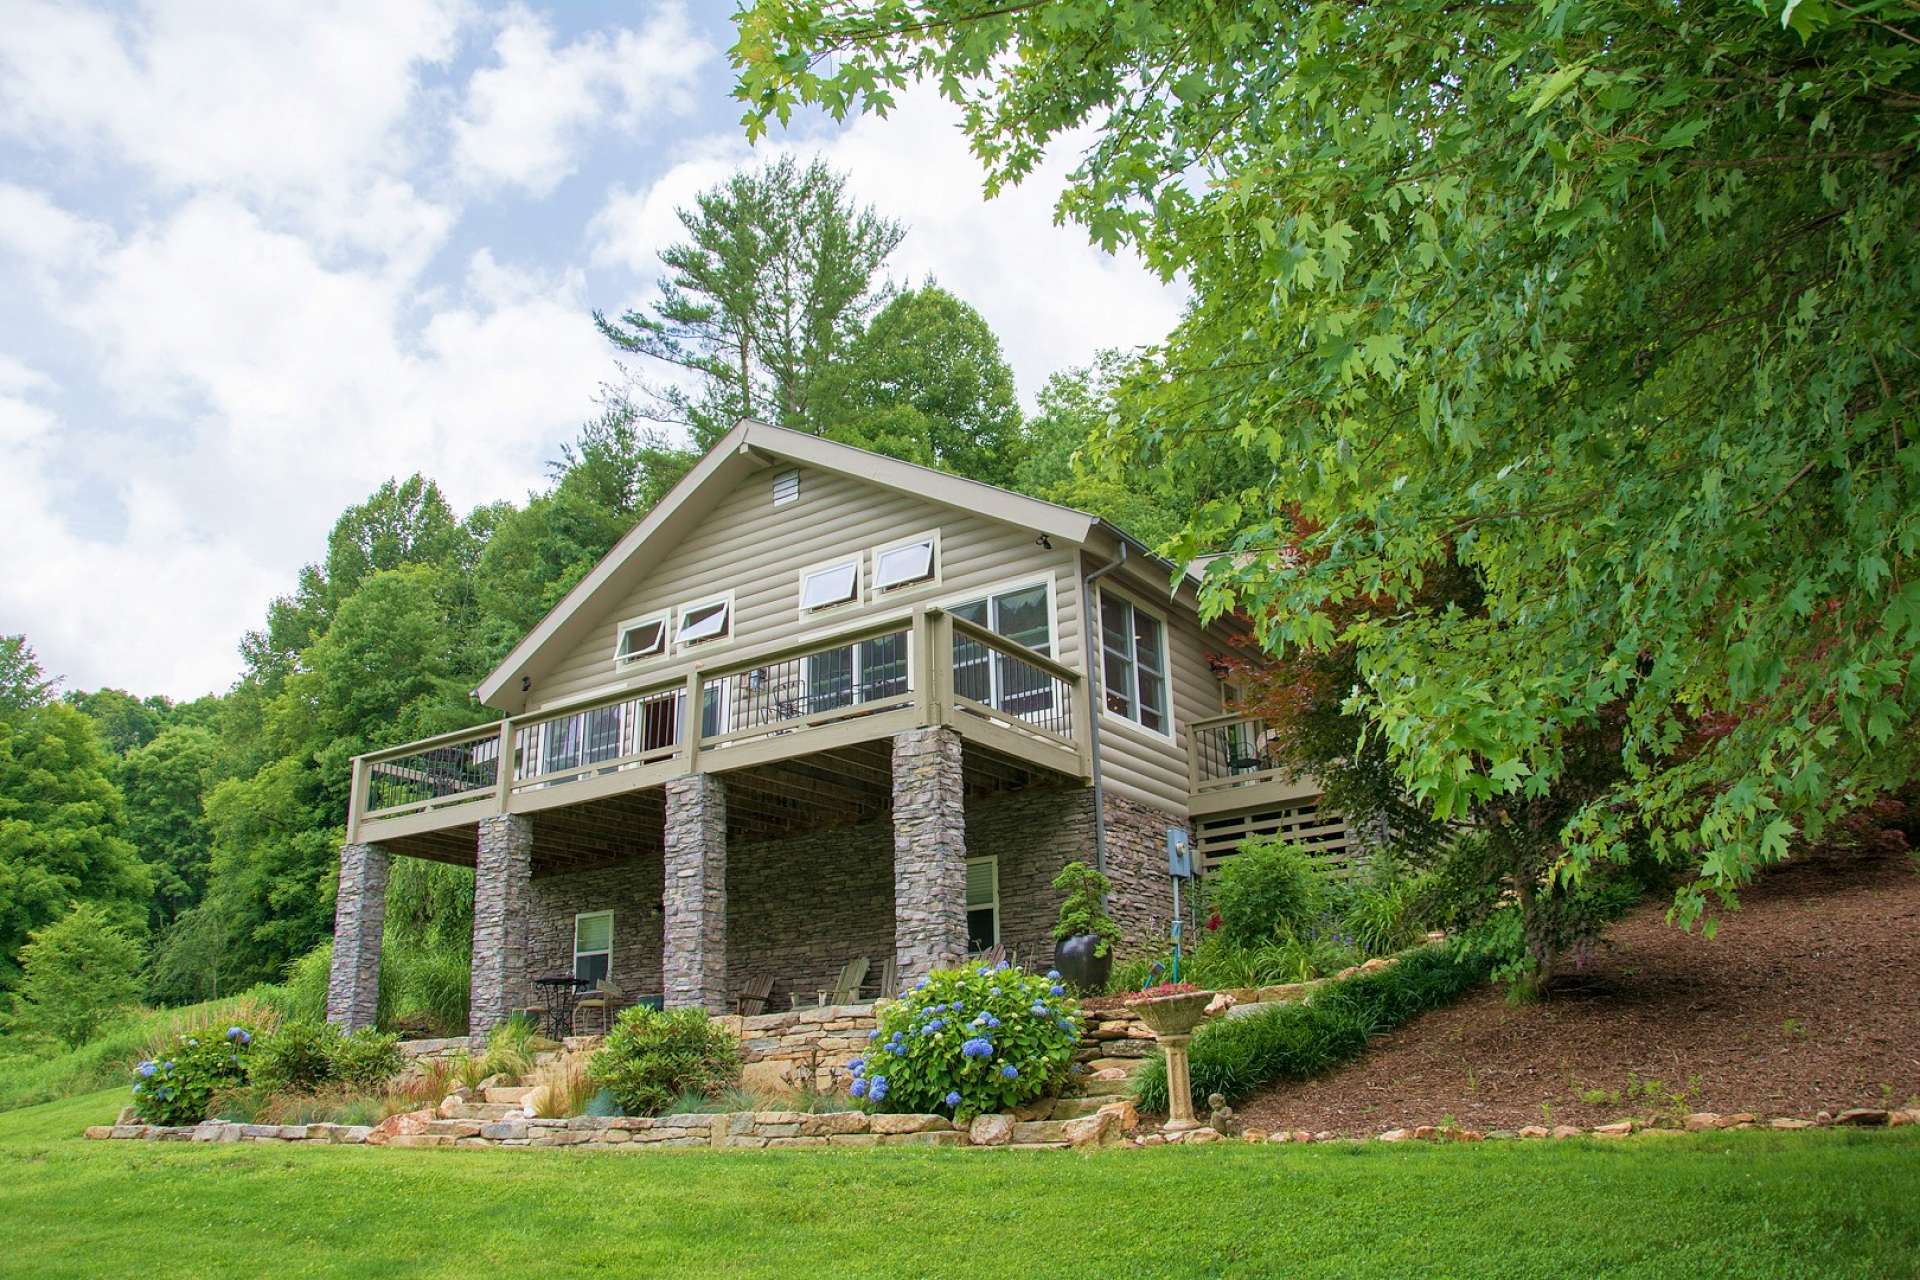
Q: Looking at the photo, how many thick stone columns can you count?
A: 4